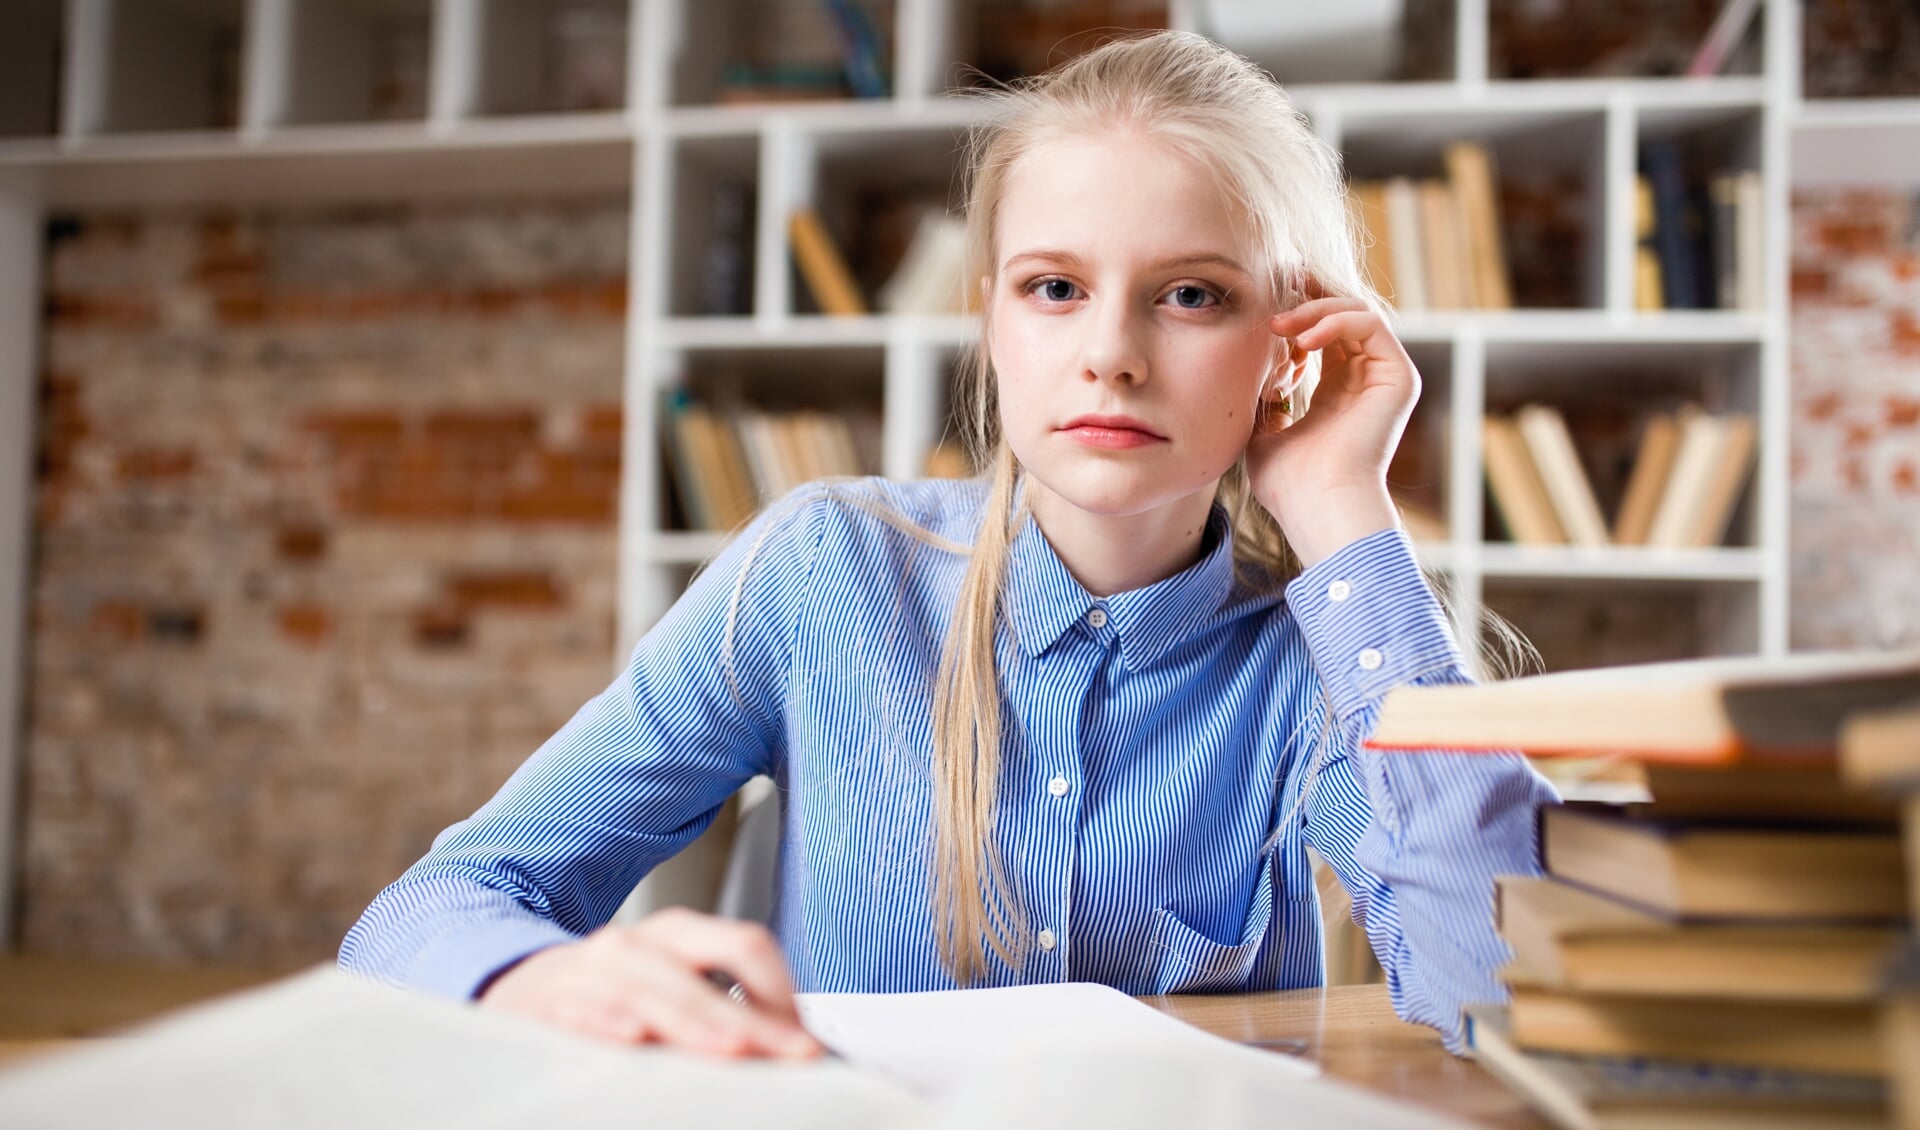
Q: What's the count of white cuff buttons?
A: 2